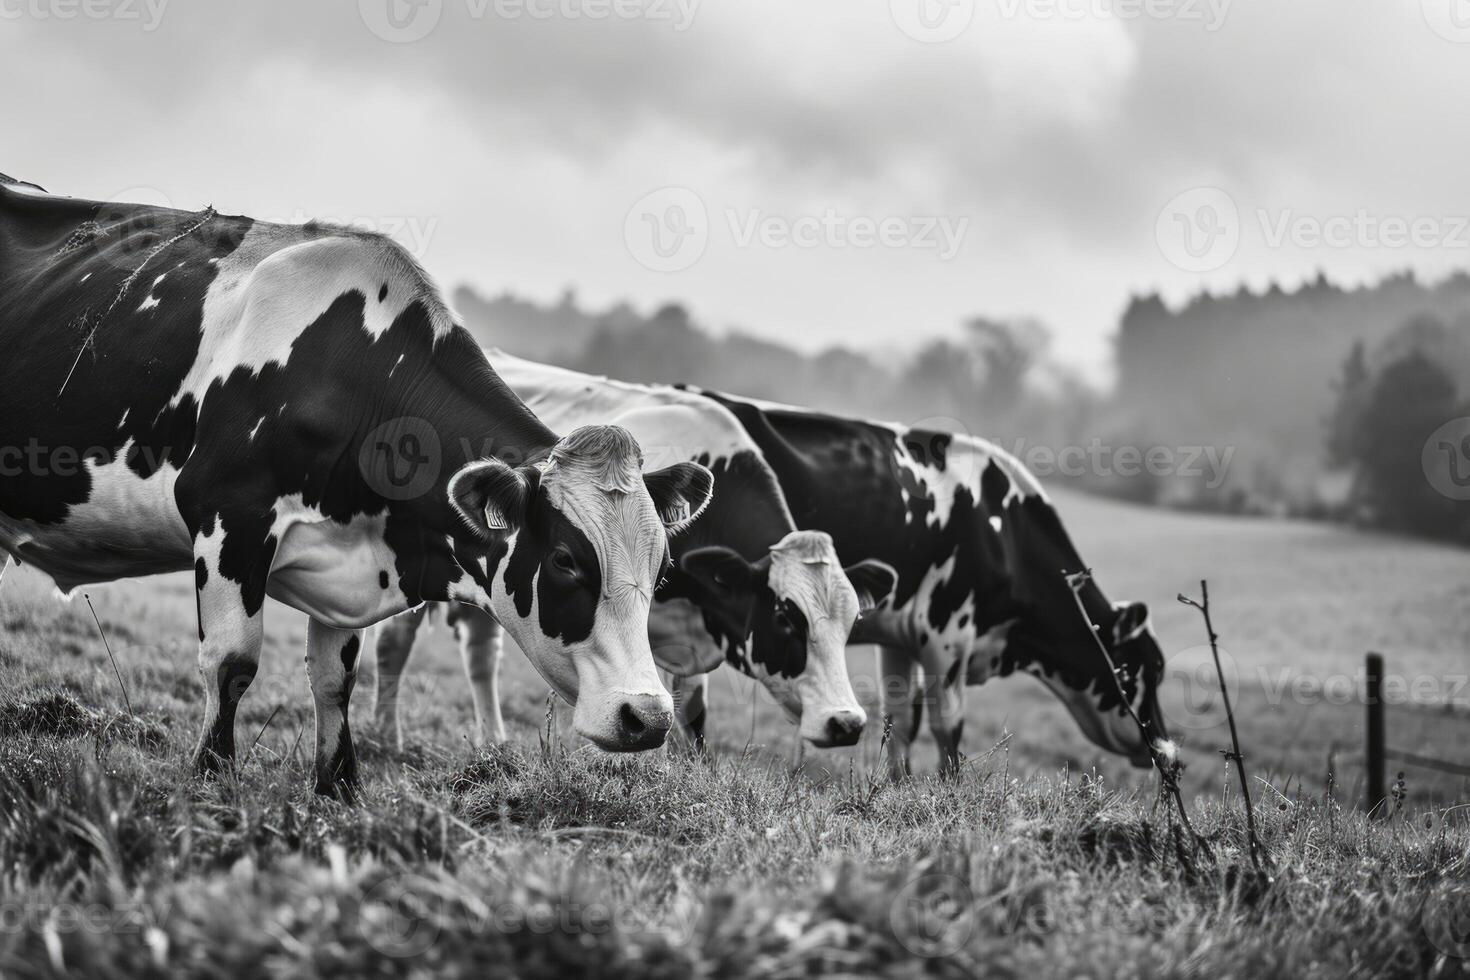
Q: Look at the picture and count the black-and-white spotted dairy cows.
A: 3